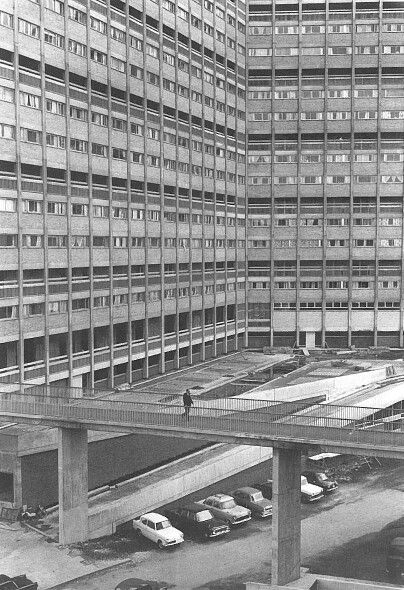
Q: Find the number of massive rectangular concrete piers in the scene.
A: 2